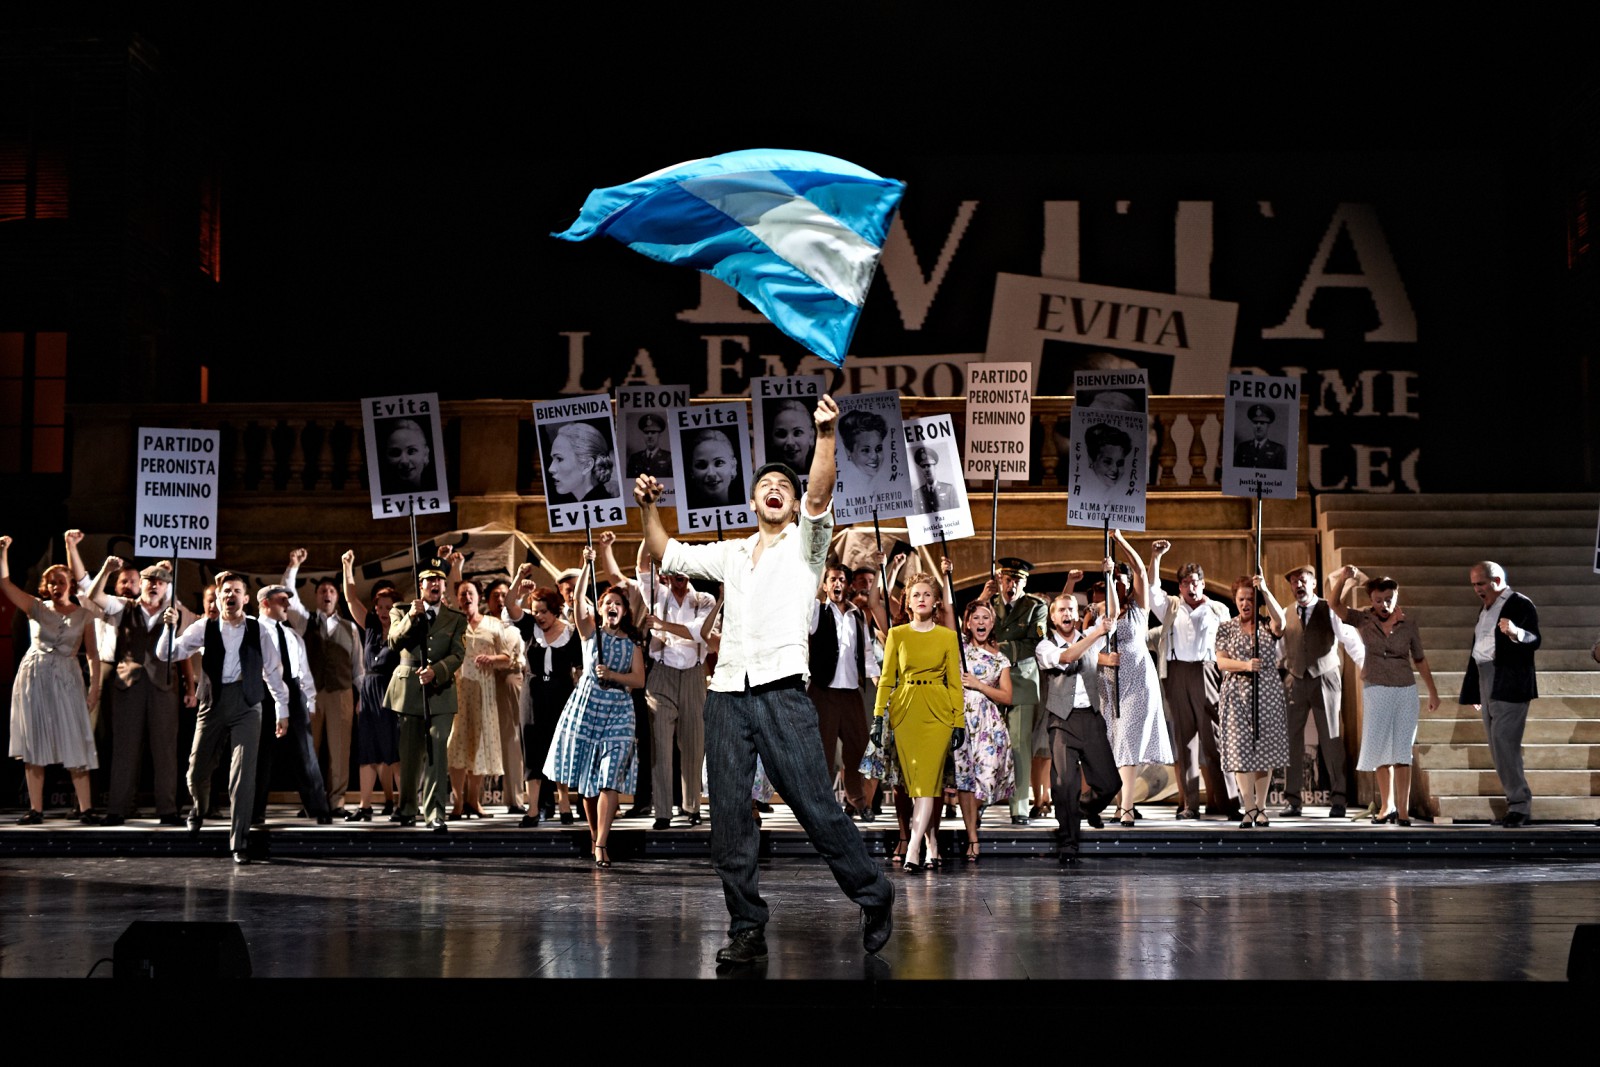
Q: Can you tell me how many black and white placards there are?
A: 12